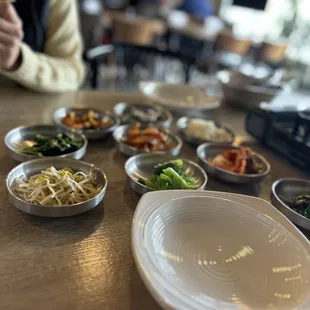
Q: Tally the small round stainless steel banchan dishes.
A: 9